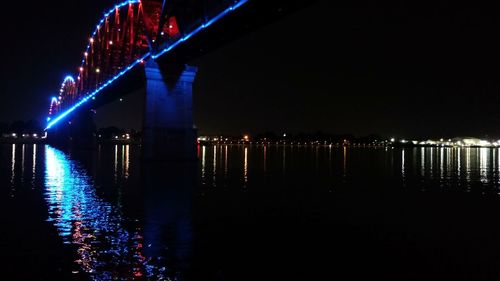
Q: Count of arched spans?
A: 3